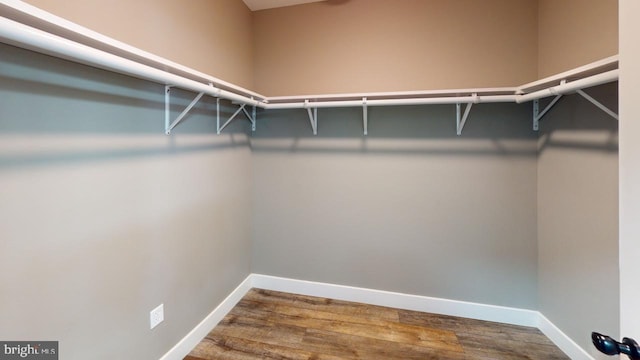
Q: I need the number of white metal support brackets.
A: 8